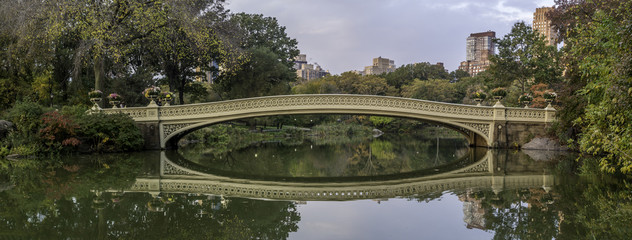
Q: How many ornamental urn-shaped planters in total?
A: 8